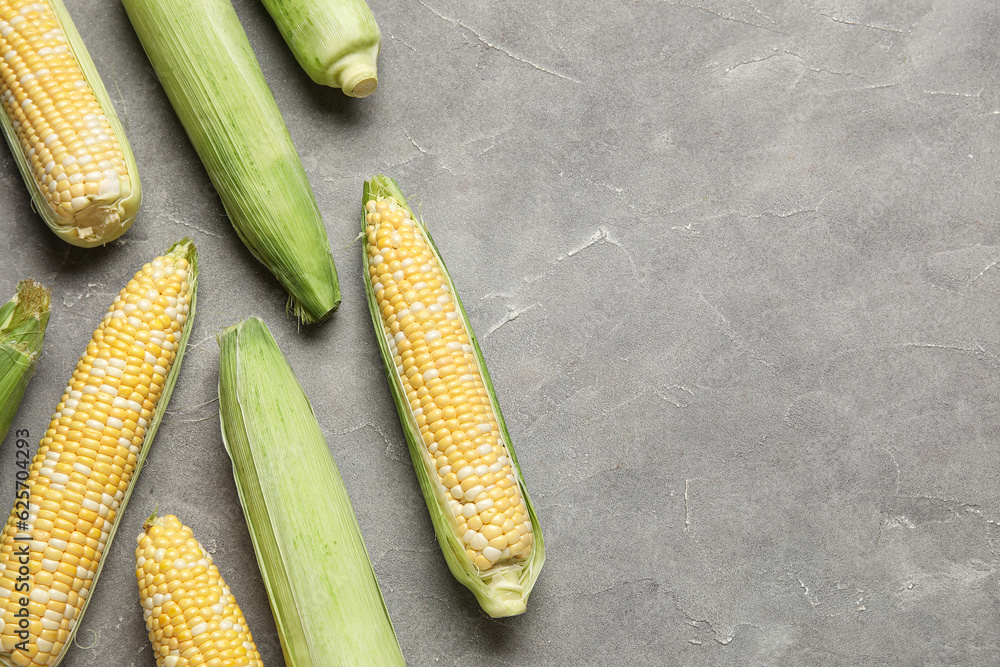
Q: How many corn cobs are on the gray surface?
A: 8